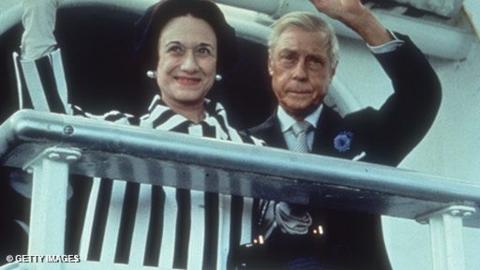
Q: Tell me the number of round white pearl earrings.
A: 2